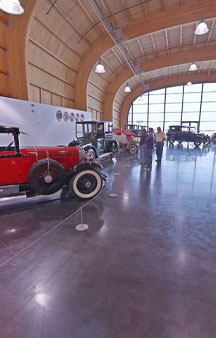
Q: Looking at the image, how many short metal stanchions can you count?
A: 4